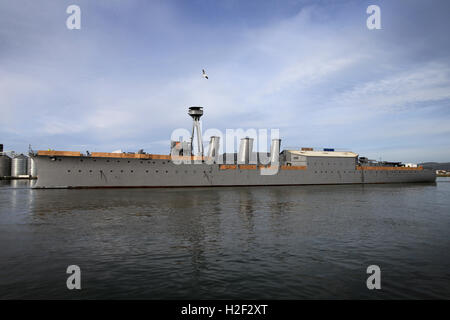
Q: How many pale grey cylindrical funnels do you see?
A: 3